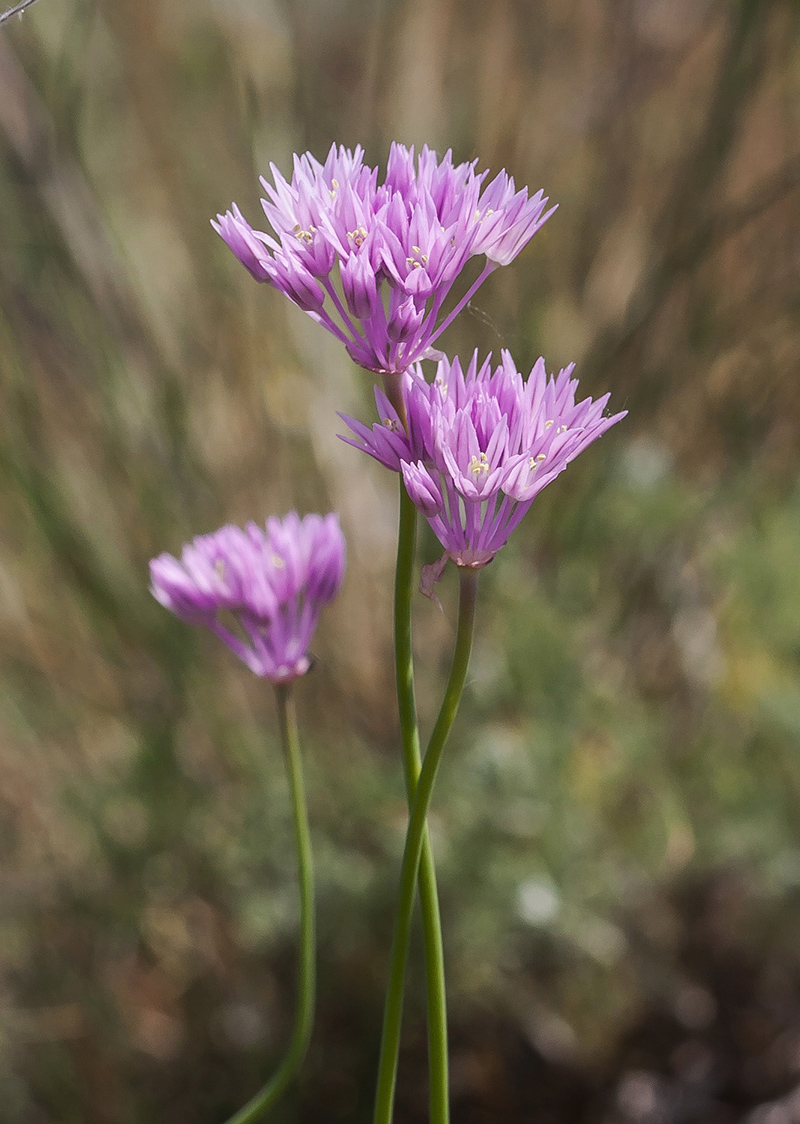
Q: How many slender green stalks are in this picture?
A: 3